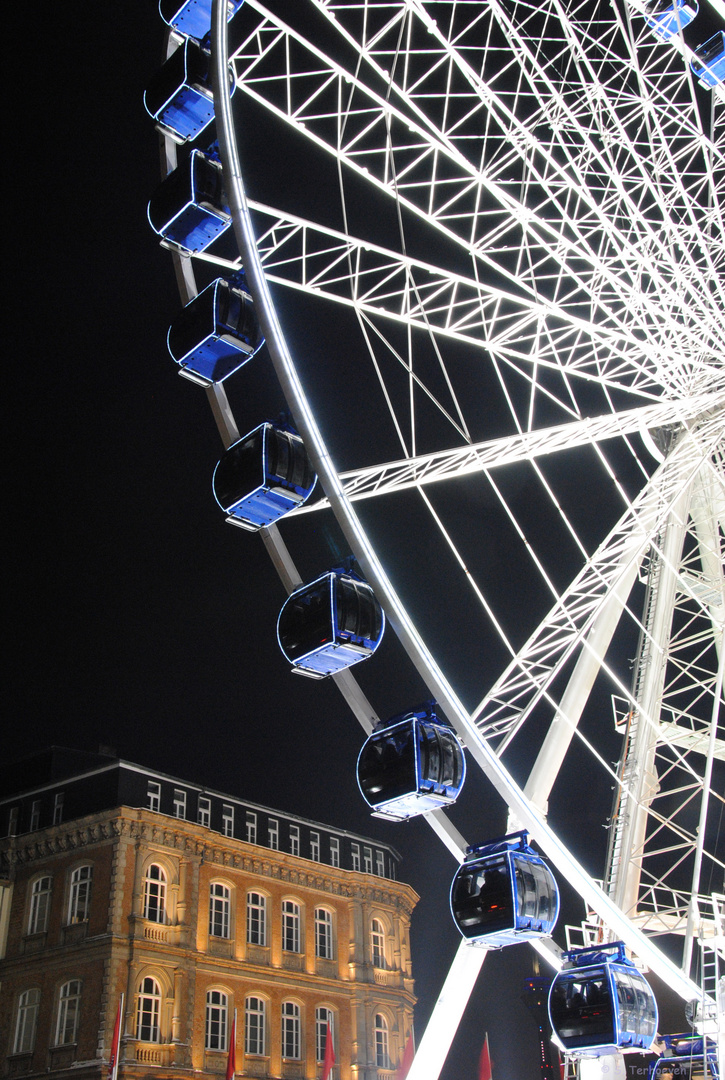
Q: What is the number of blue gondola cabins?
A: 12